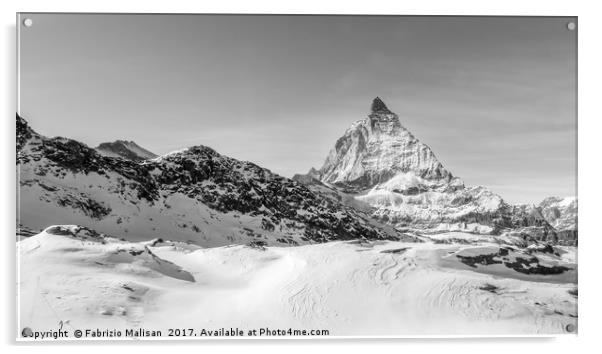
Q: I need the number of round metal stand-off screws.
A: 4